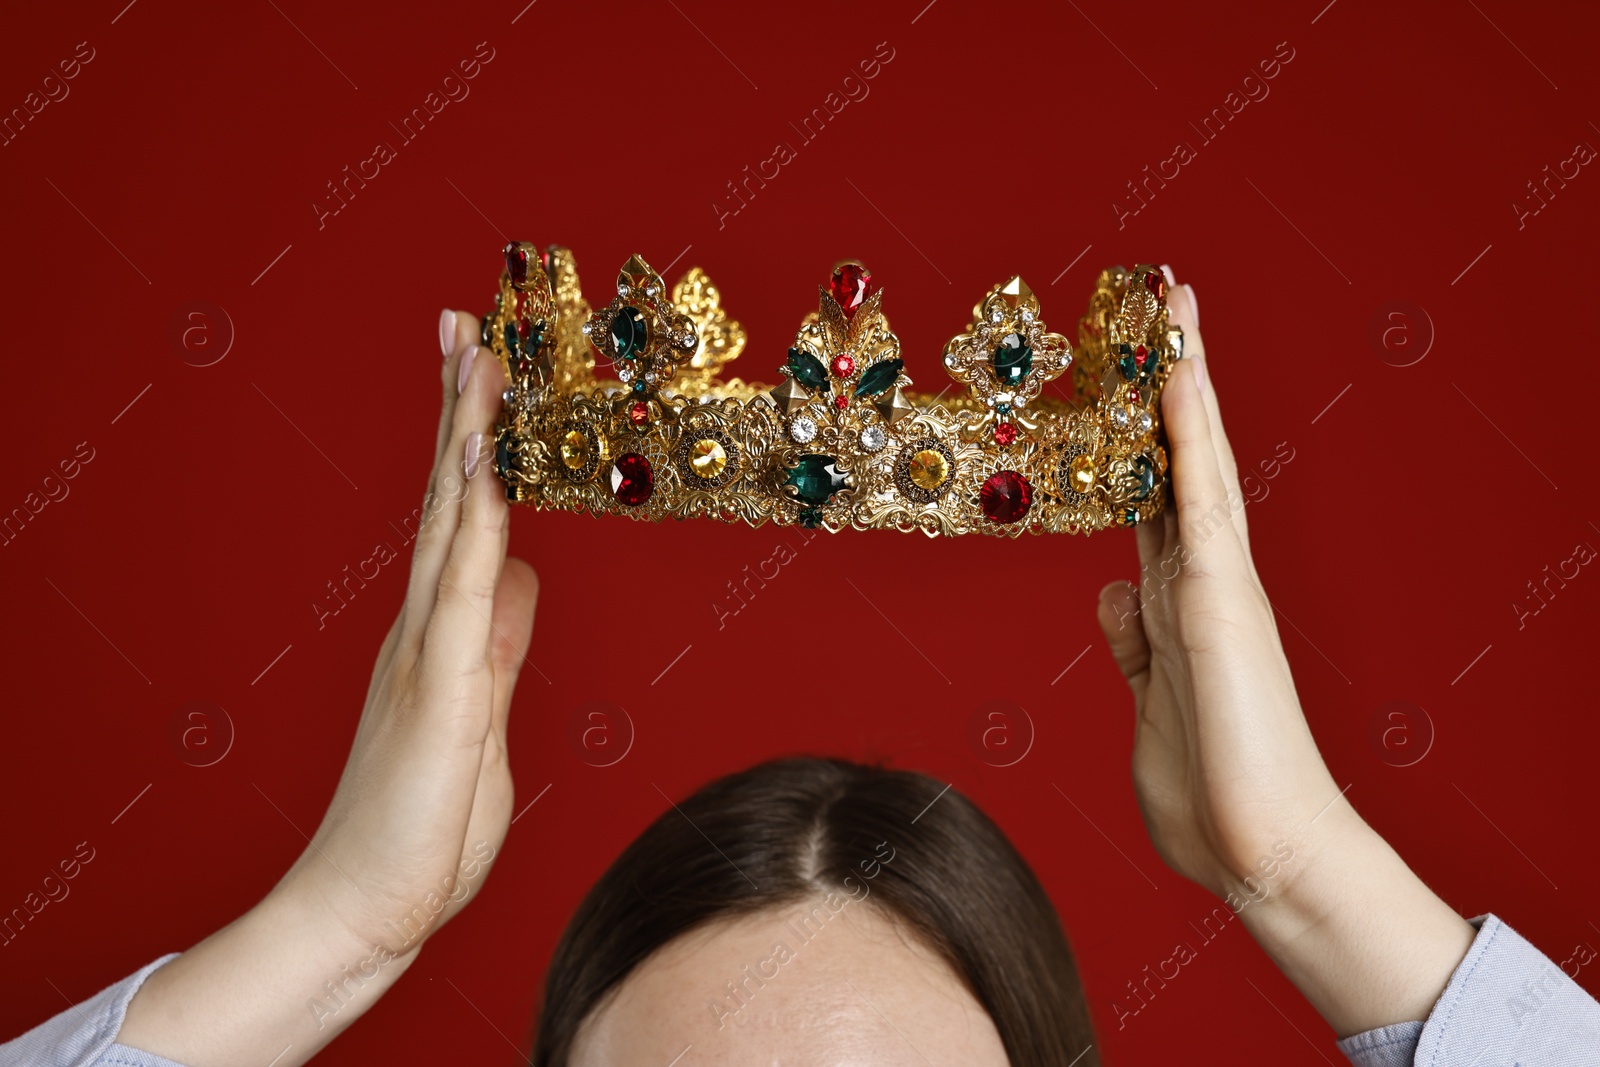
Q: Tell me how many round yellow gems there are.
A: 4